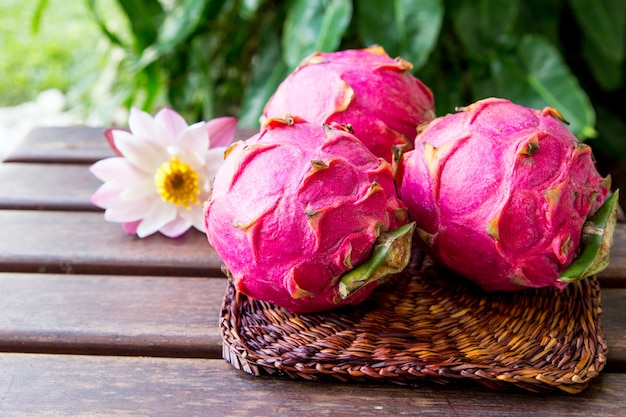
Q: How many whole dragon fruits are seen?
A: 3